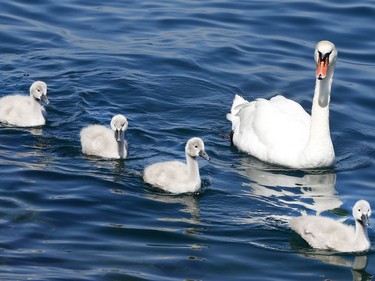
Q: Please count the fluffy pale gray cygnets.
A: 4